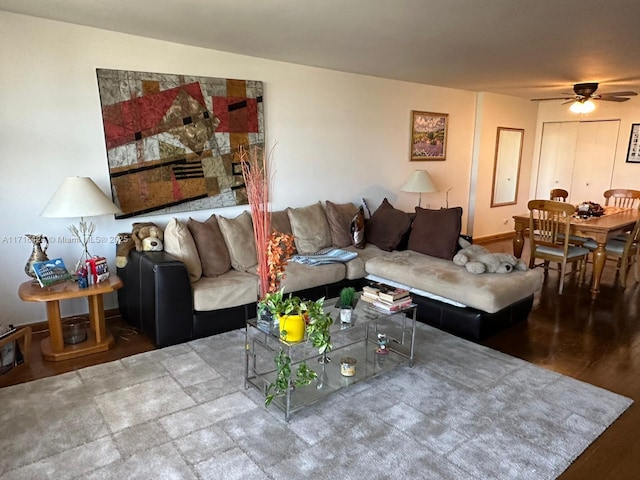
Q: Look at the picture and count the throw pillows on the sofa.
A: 9